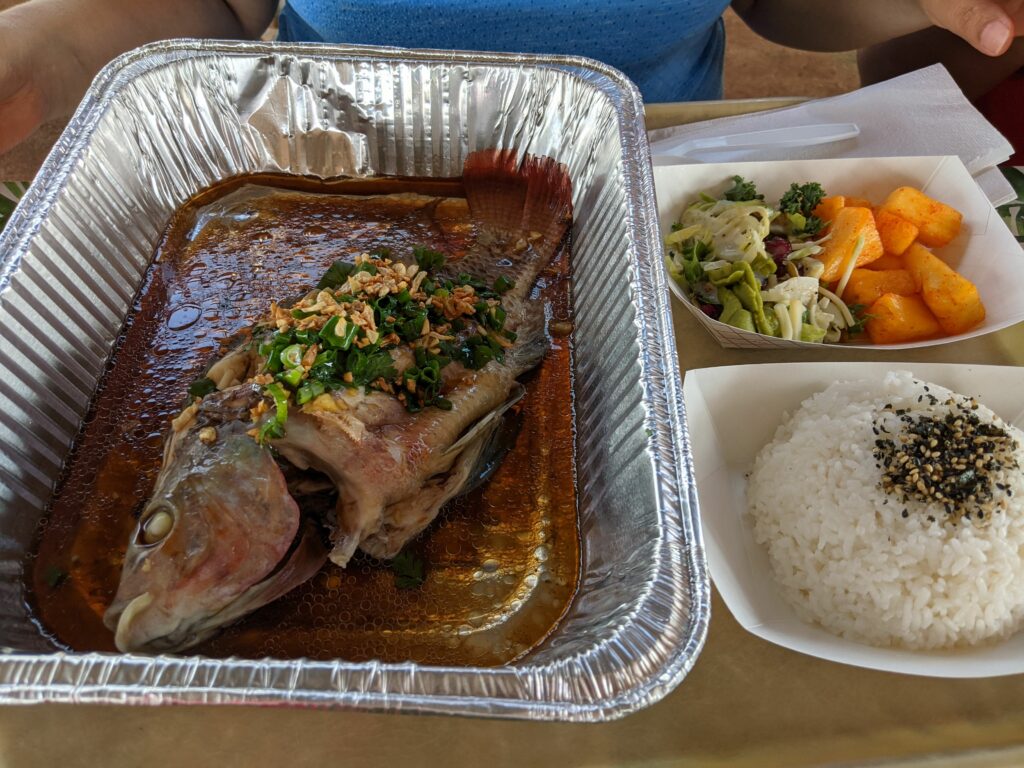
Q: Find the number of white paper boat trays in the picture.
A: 2